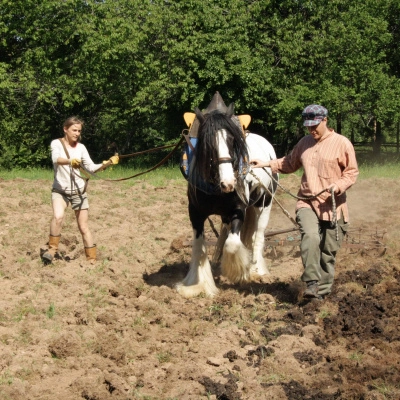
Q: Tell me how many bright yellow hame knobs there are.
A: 2